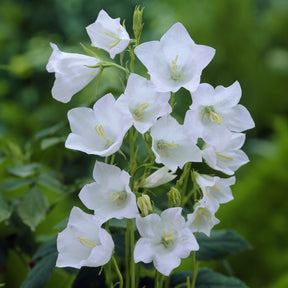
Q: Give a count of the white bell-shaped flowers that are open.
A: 13